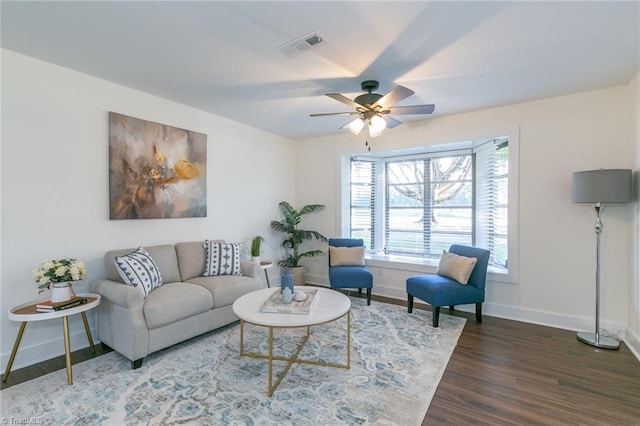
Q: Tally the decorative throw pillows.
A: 4